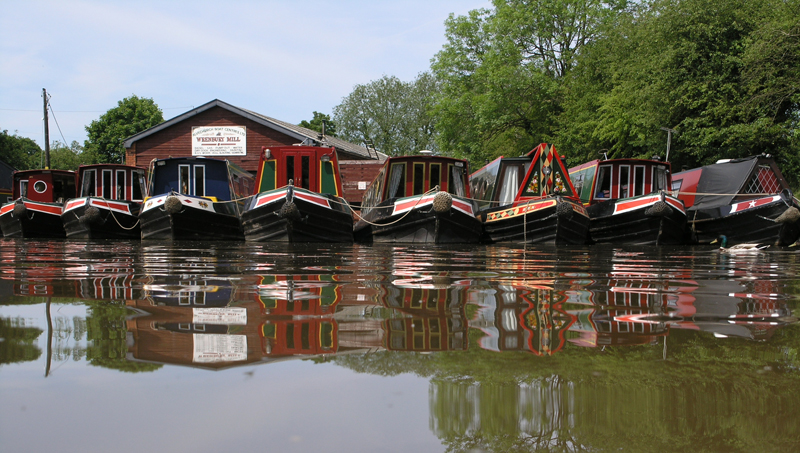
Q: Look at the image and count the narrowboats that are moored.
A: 8